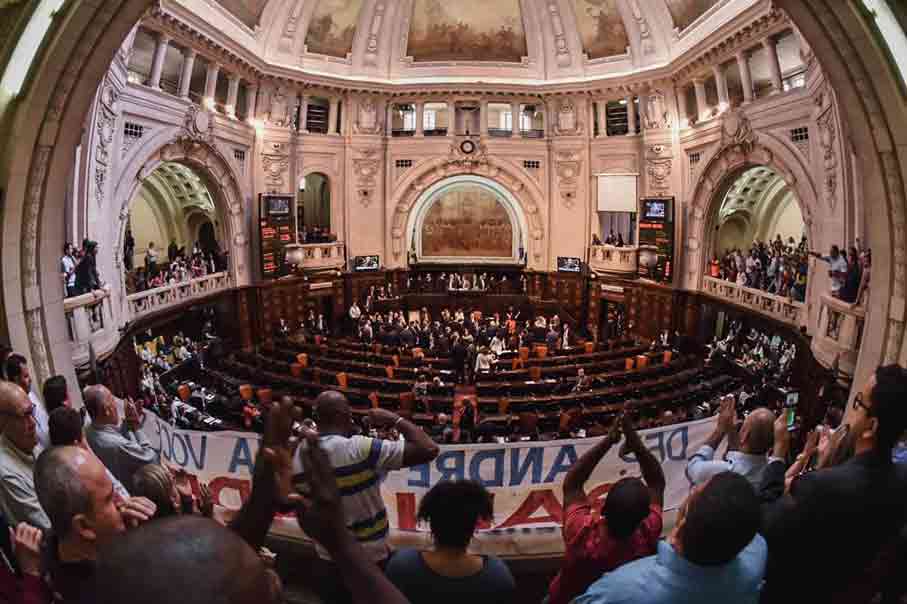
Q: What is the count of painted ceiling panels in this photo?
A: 5